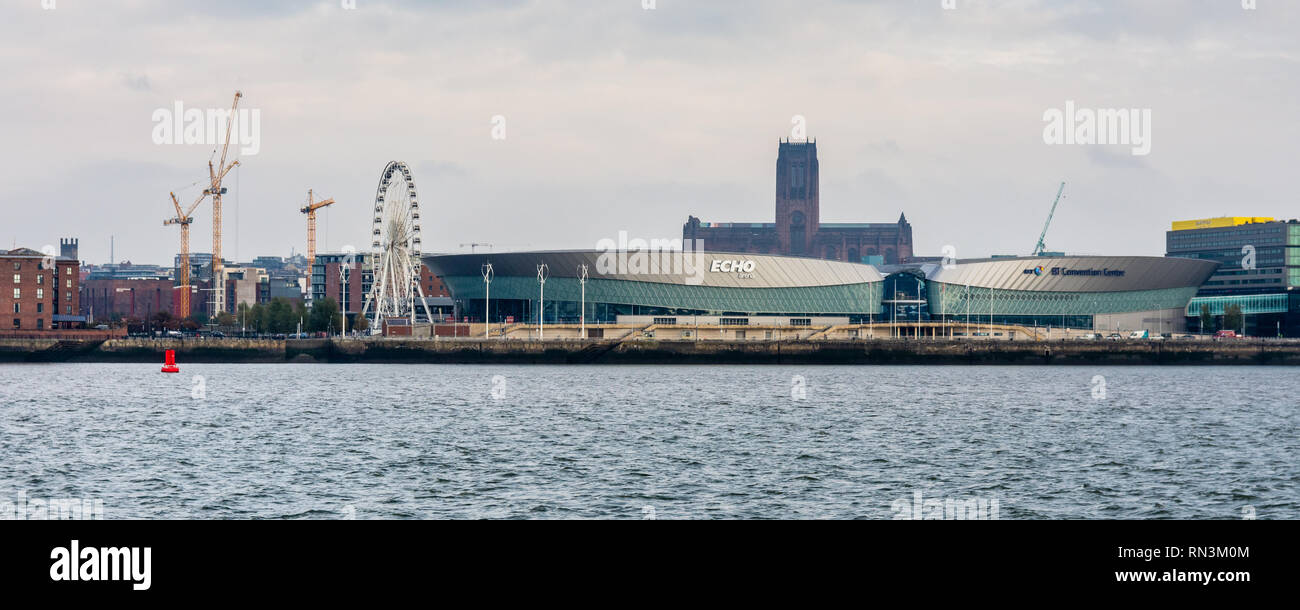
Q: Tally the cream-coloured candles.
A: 0